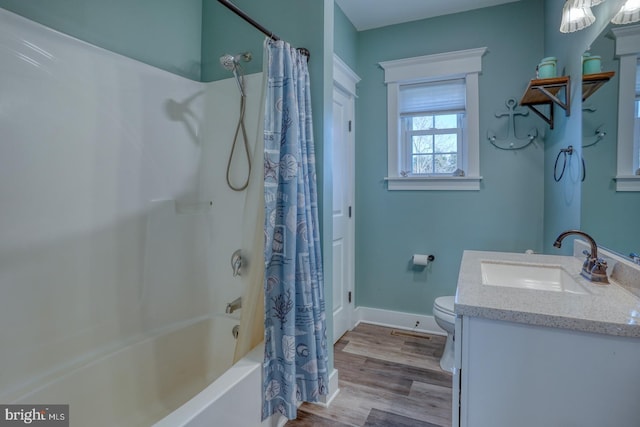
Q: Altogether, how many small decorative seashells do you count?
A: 2